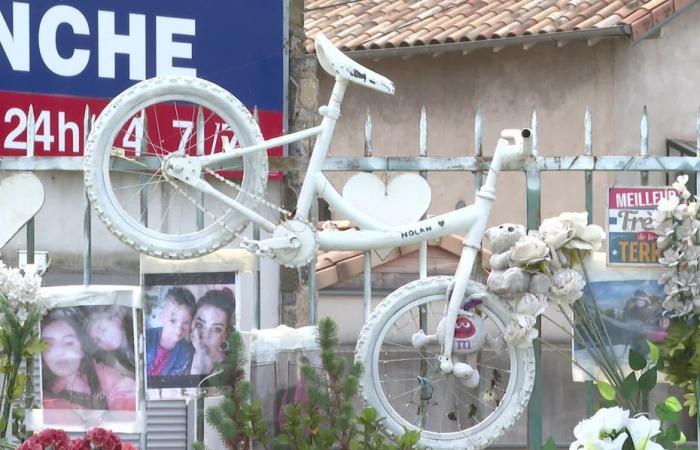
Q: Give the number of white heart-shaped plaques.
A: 2